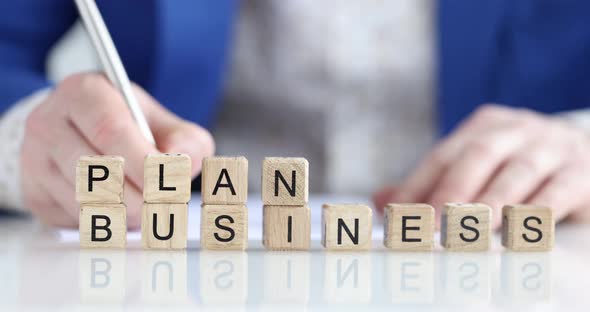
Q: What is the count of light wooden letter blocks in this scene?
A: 12